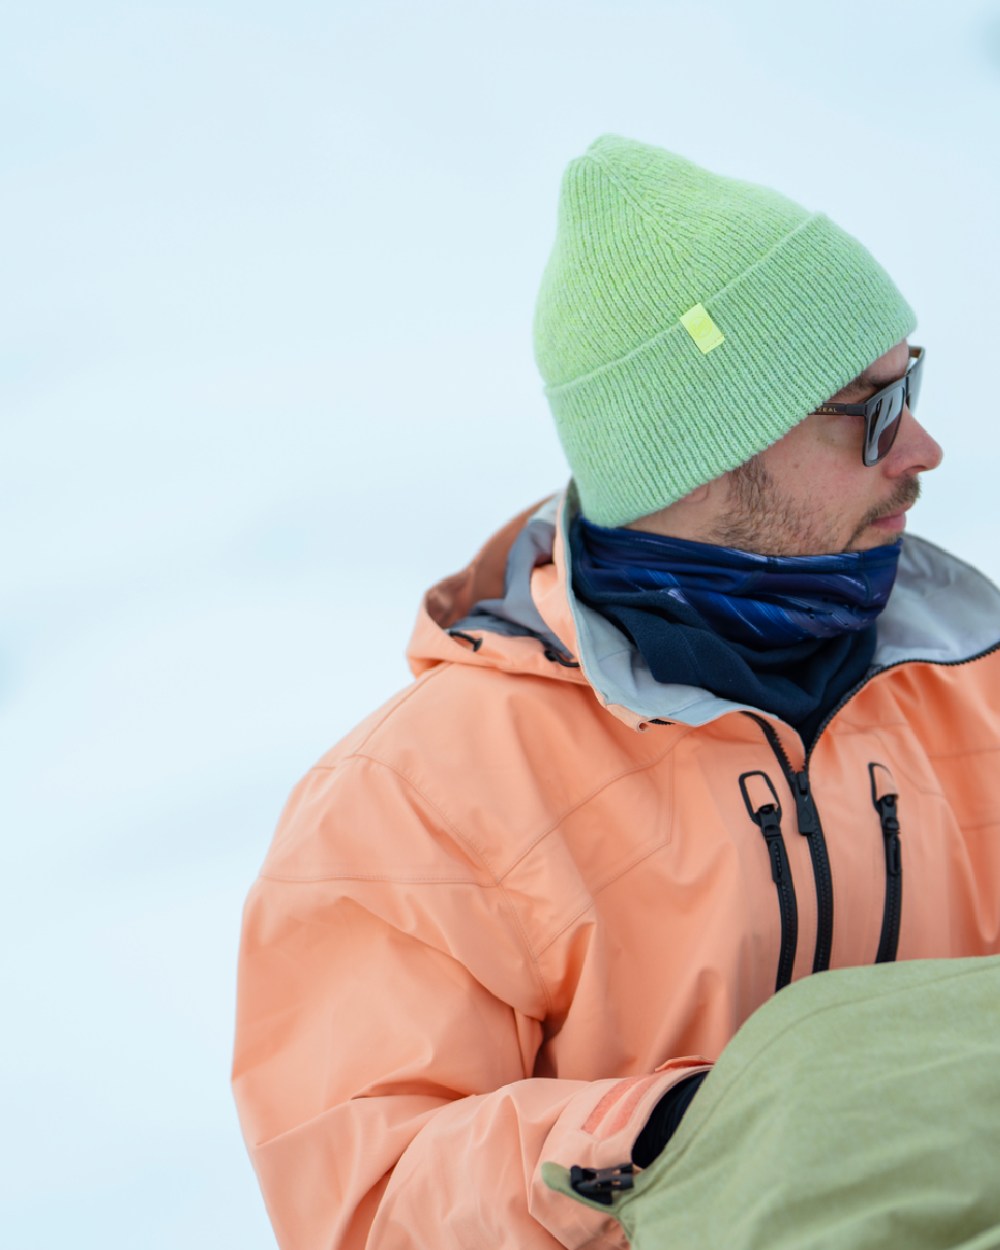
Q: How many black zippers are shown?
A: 3